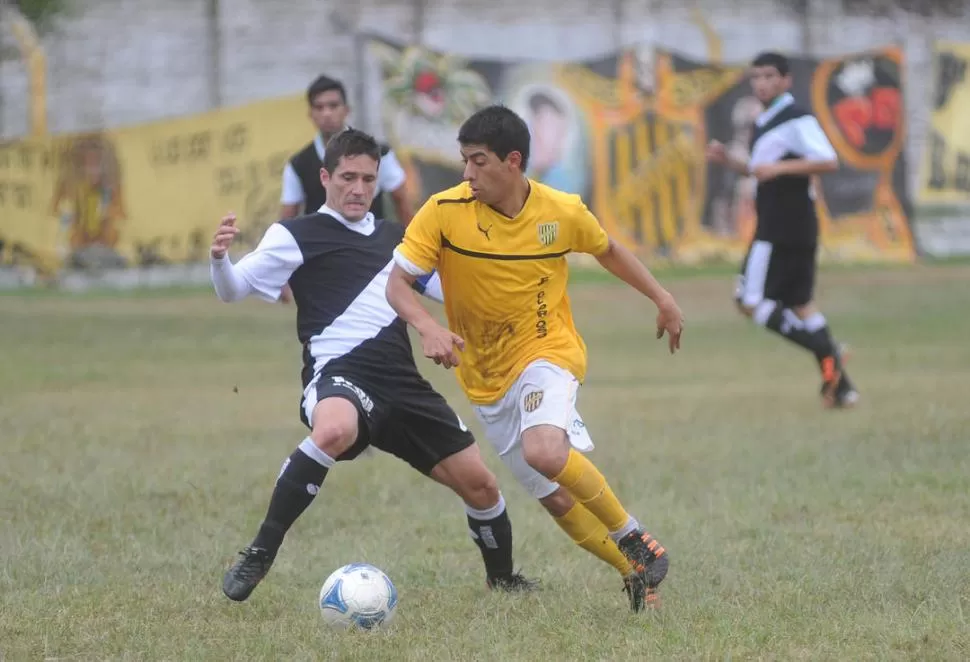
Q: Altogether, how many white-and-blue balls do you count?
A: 1